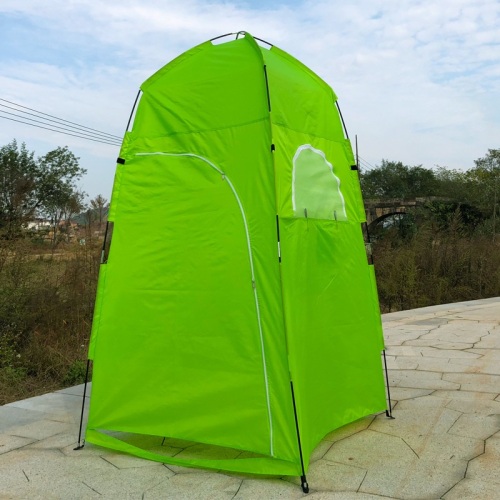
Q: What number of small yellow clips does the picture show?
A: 0